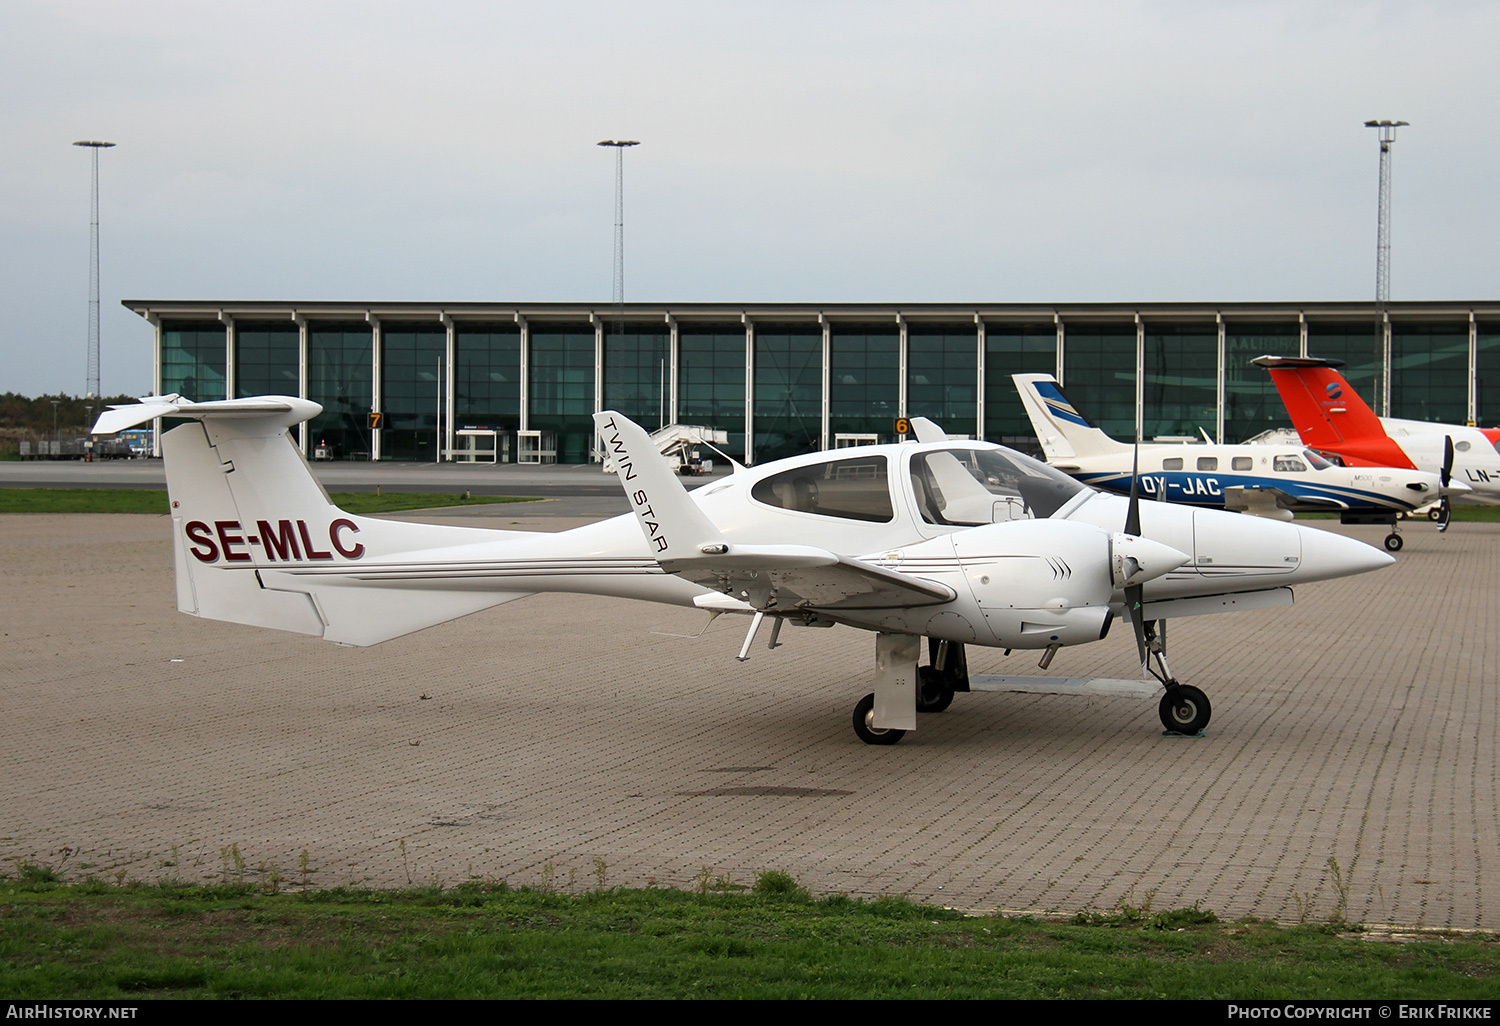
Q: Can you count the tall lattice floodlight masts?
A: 3